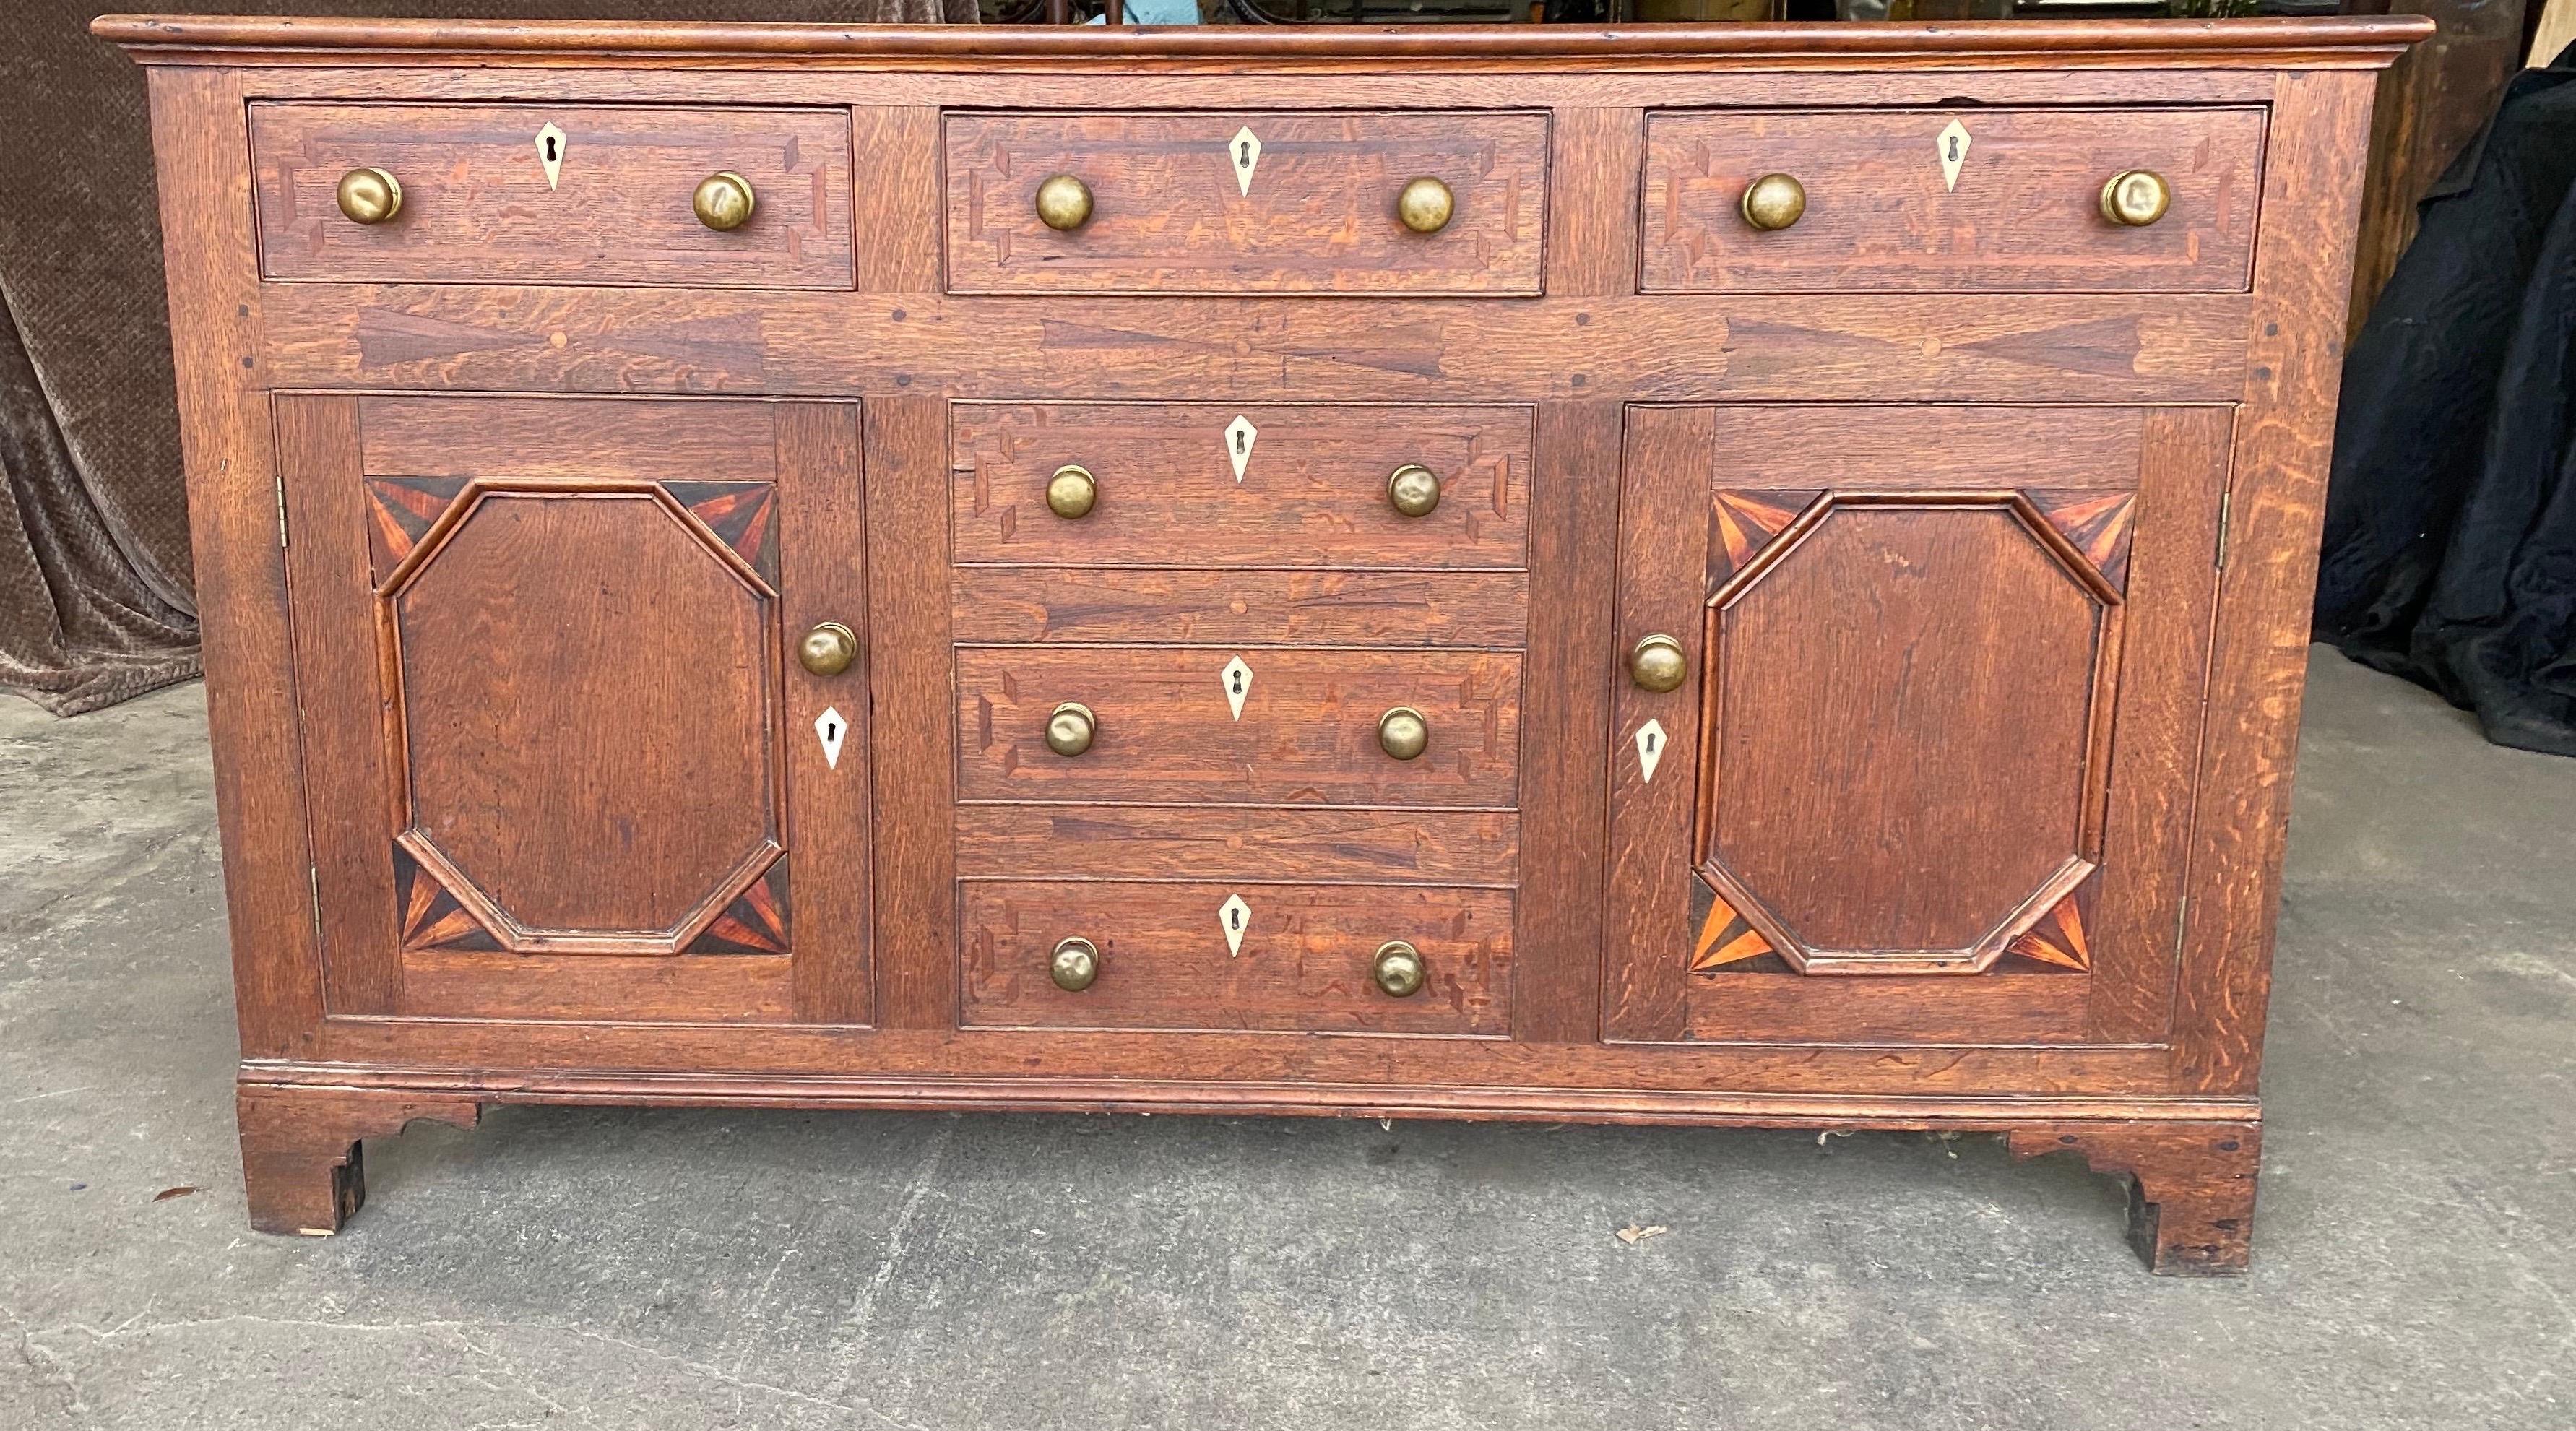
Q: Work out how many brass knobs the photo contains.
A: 14